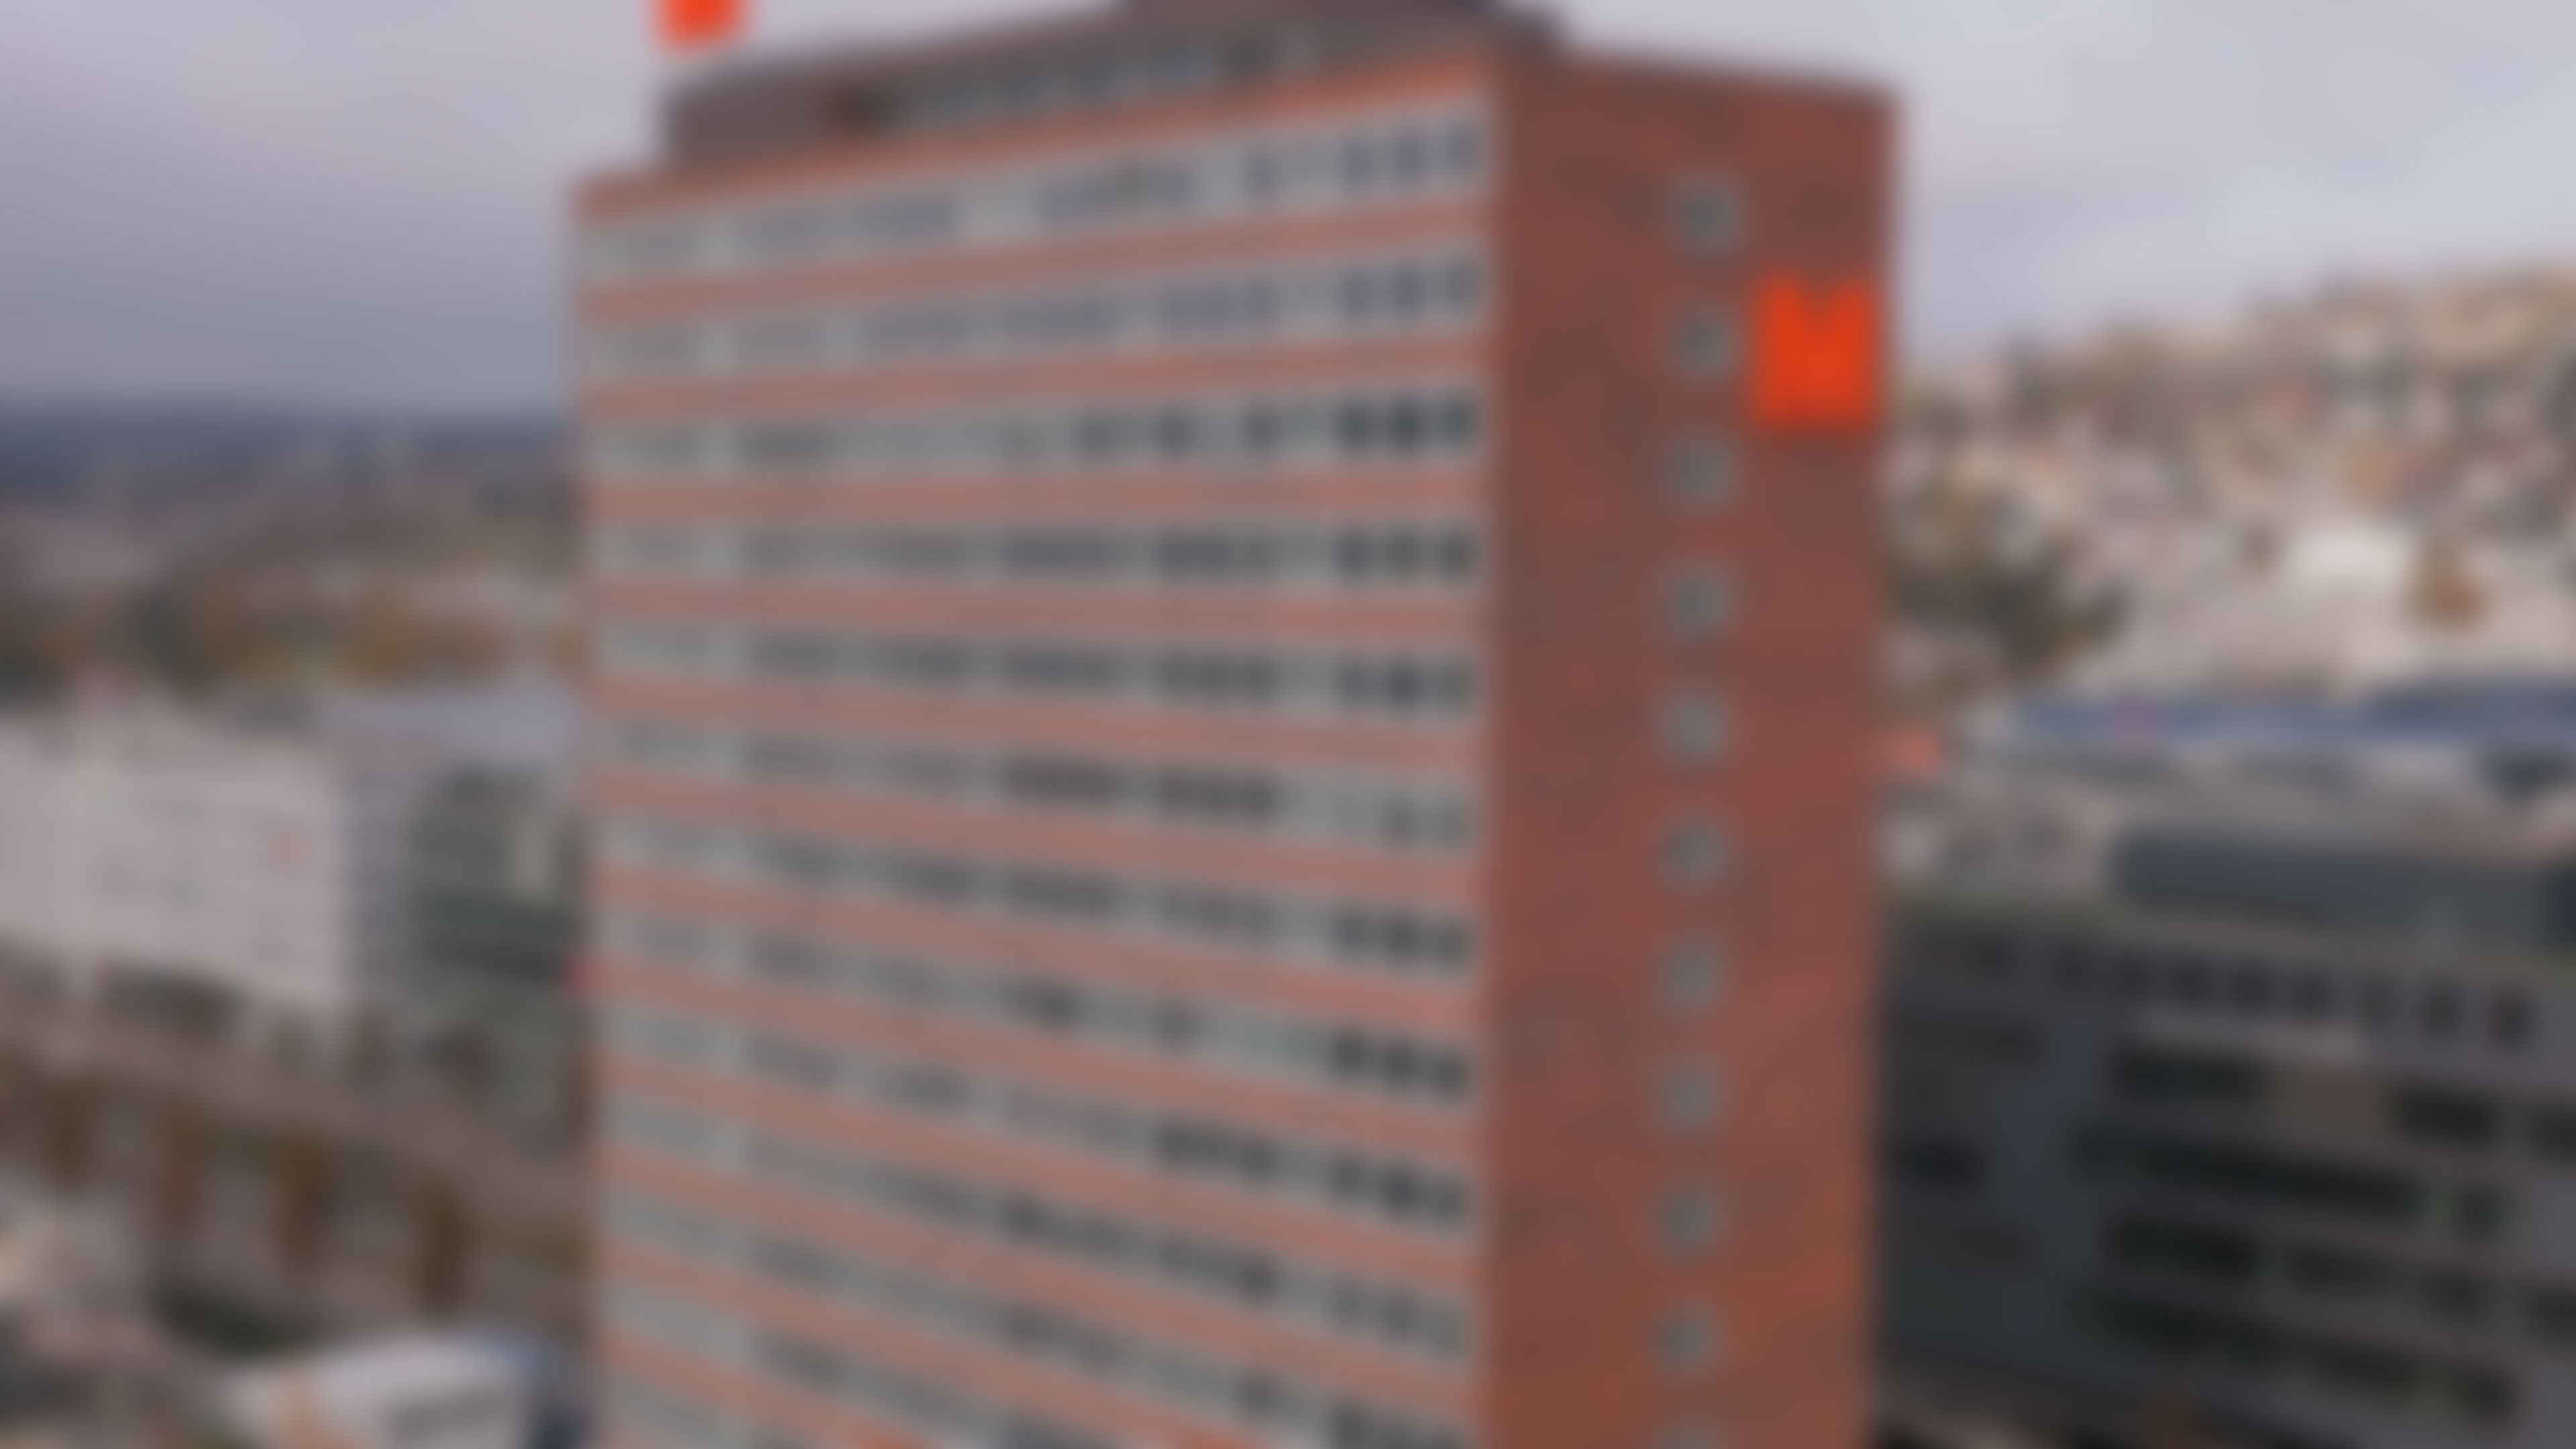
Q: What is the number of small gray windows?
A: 11